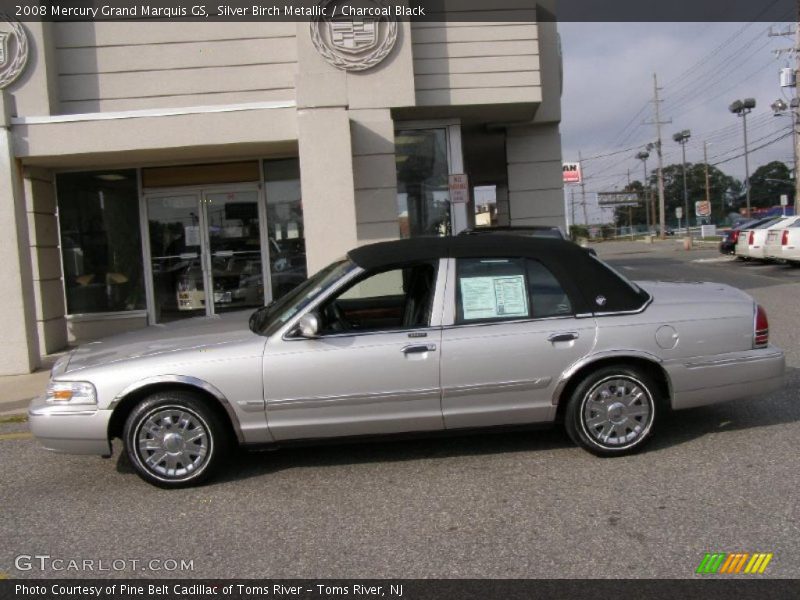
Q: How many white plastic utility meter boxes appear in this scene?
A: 0